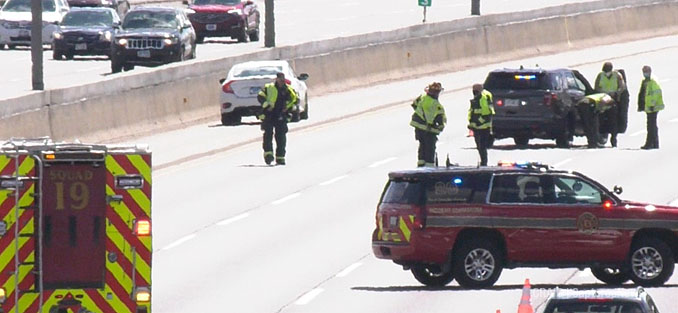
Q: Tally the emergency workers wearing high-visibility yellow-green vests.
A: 6